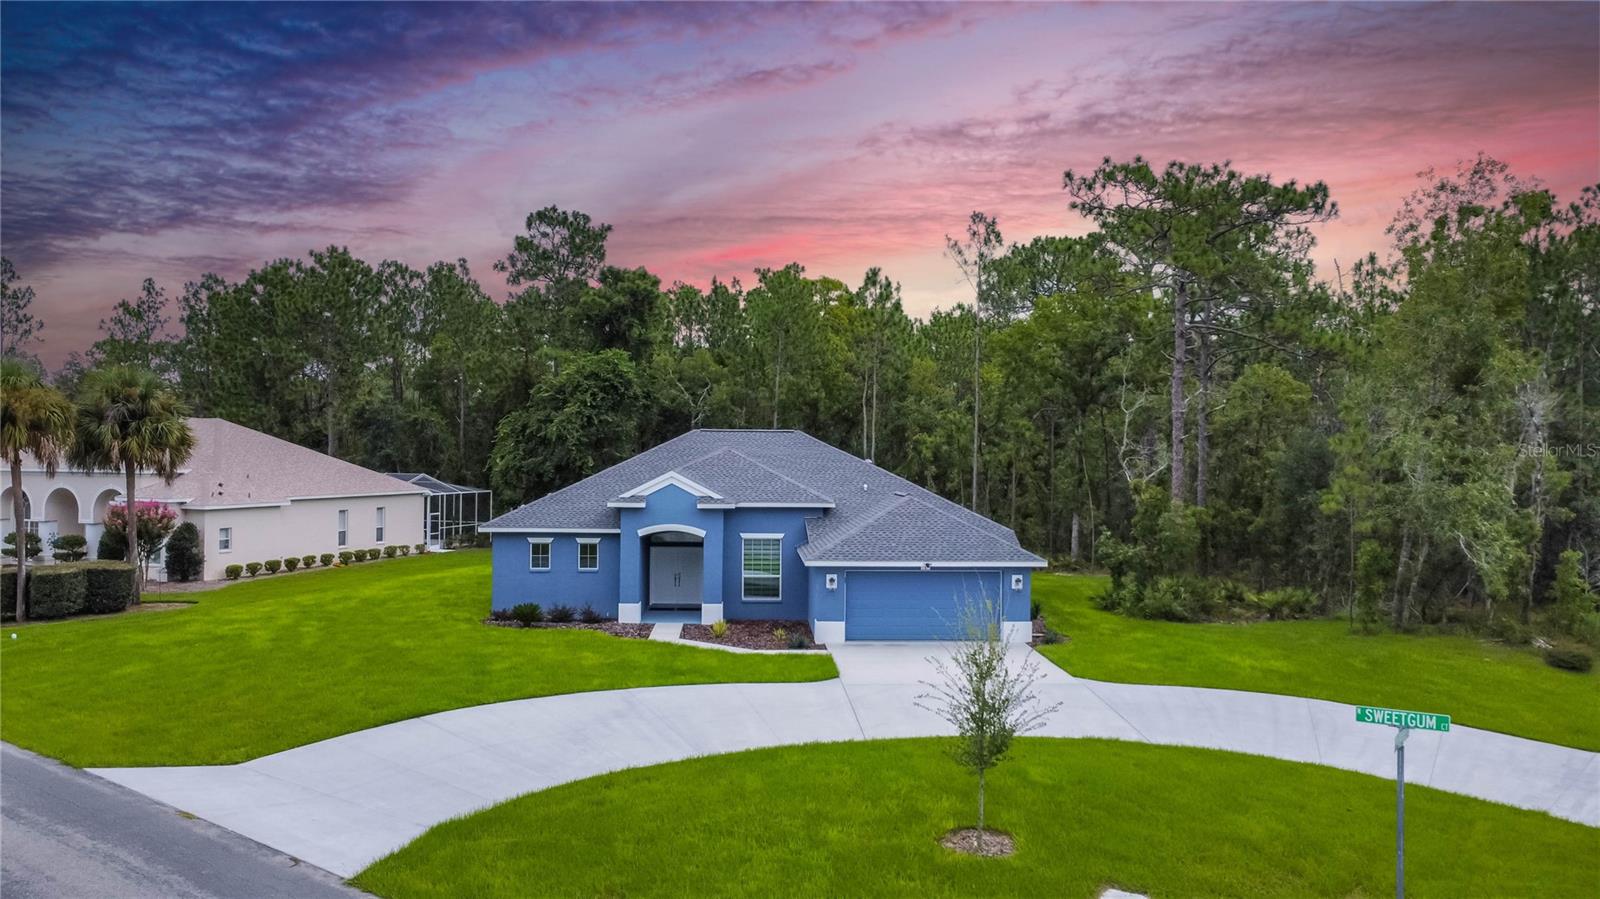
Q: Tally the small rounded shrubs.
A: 12